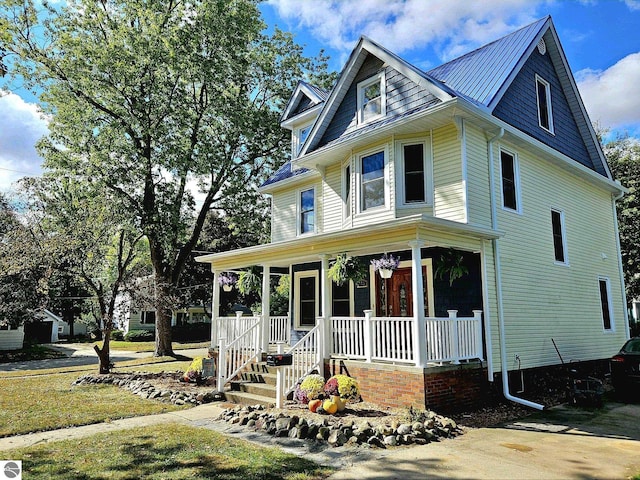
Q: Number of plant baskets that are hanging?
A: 5